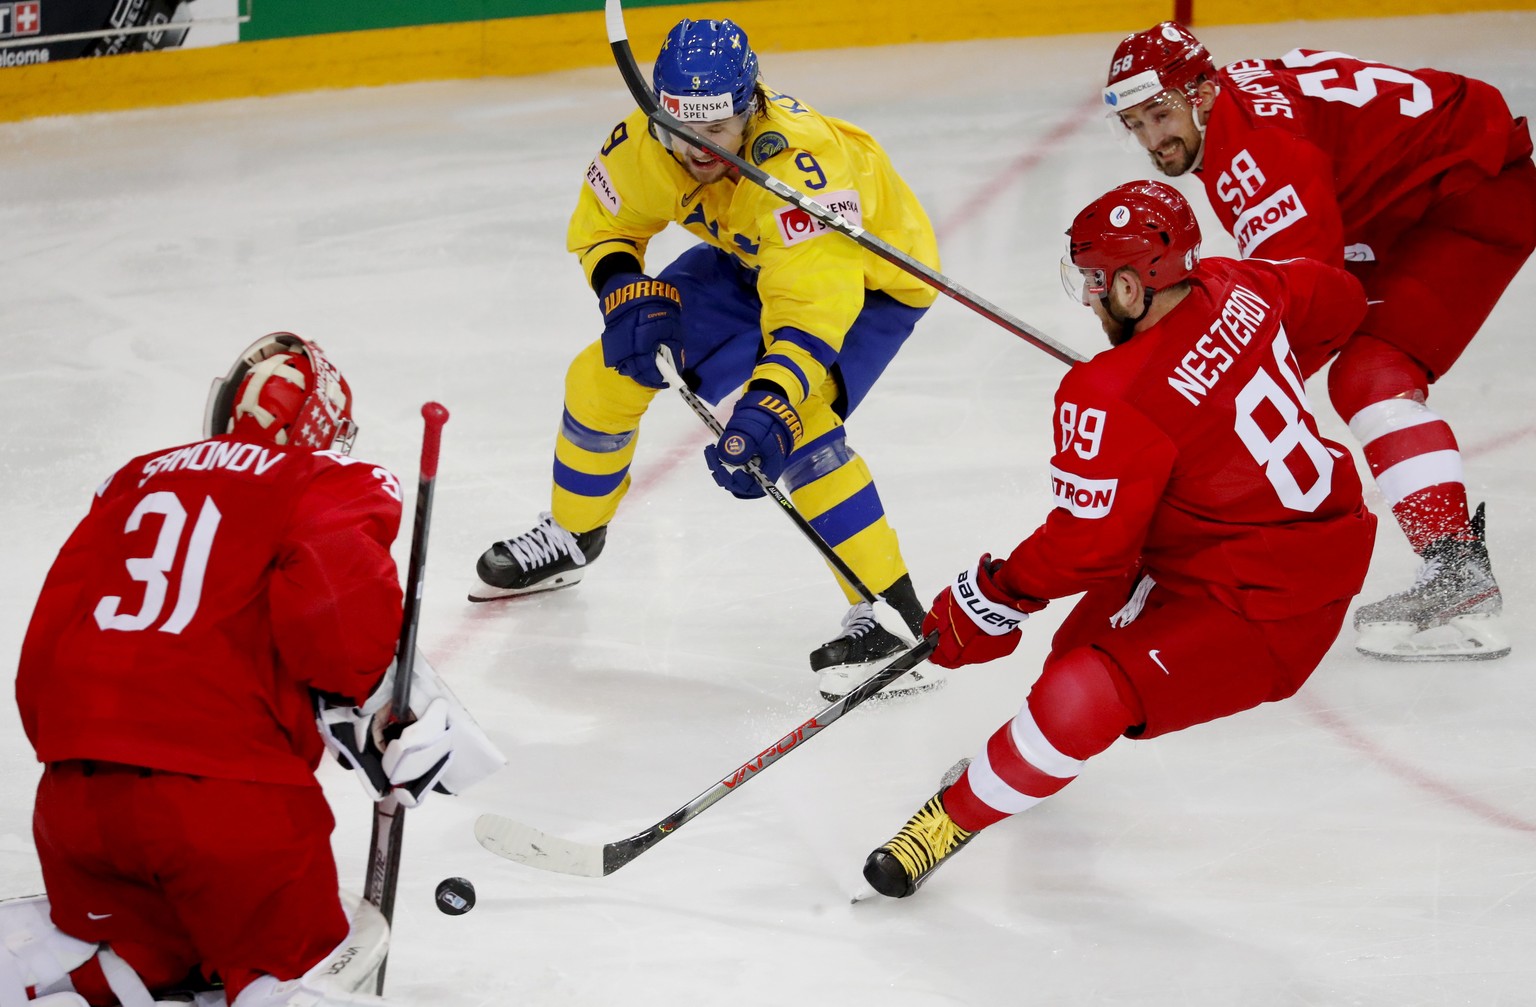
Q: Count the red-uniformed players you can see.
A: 3